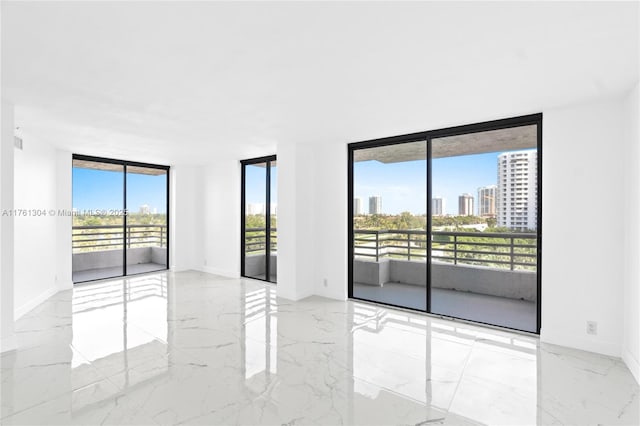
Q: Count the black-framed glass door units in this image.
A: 3